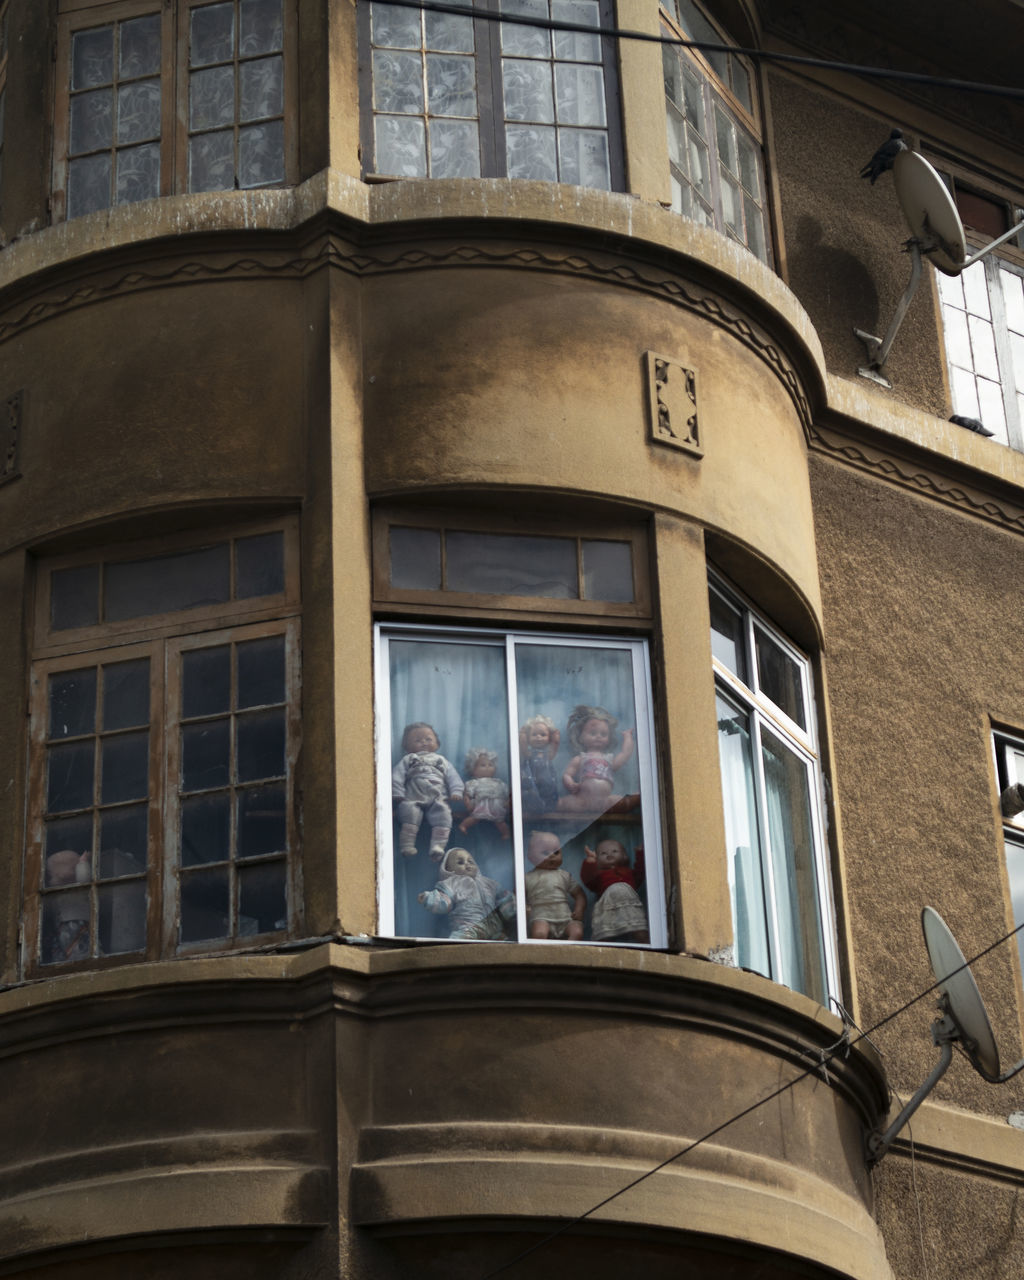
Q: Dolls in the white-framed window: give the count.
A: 7